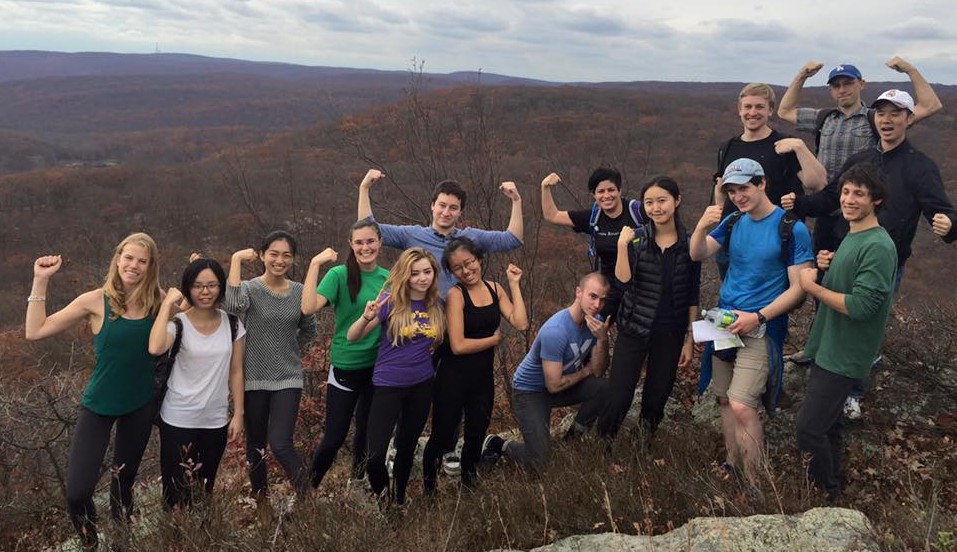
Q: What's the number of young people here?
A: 15